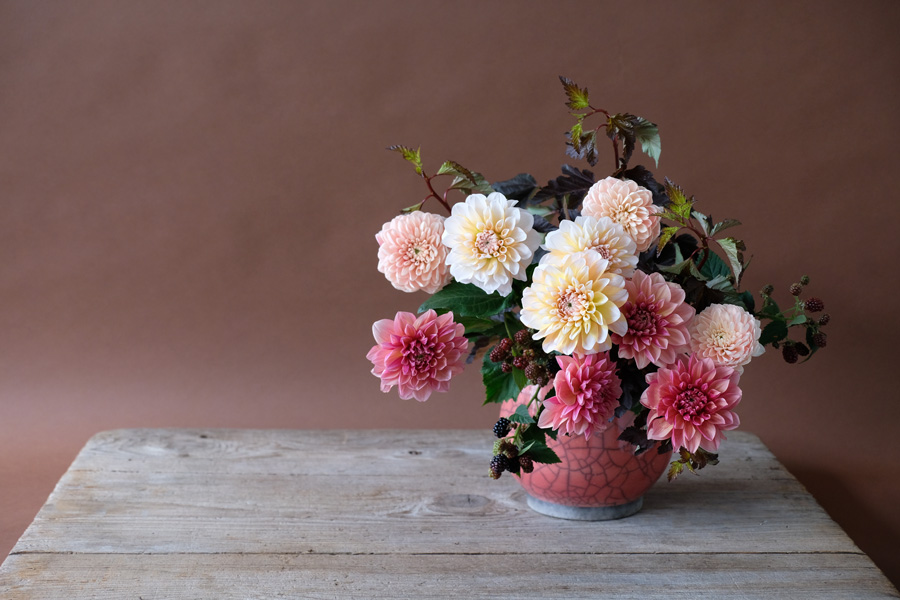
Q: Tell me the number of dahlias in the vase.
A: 10